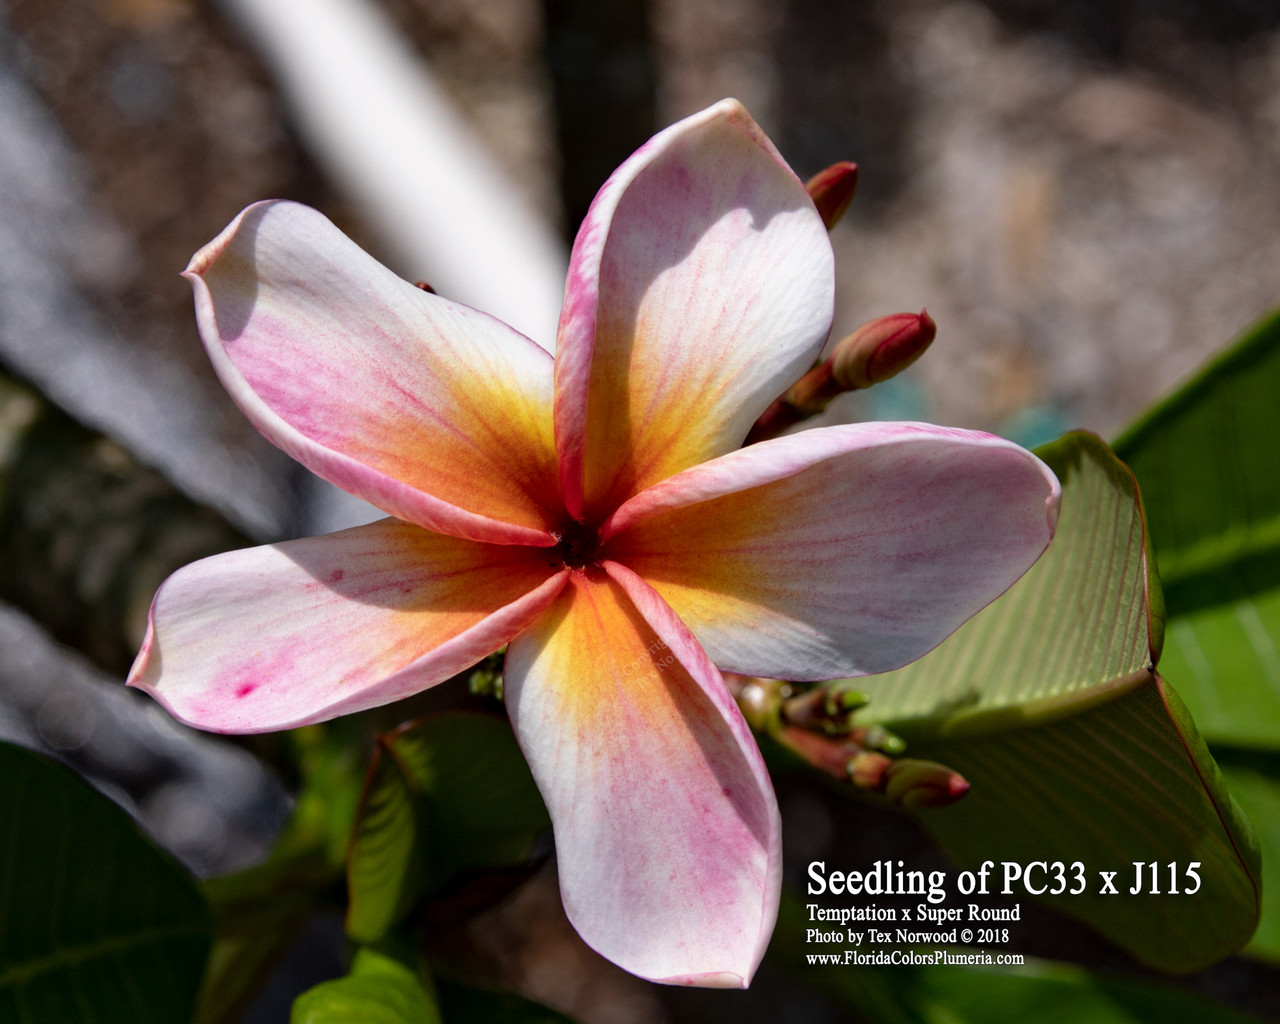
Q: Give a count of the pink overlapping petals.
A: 5